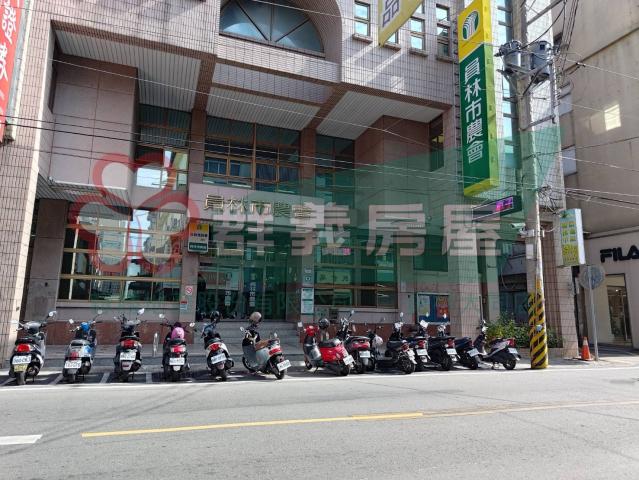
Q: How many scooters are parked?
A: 13